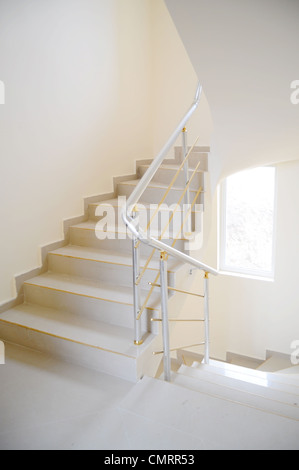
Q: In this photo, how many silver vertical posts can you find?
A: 4